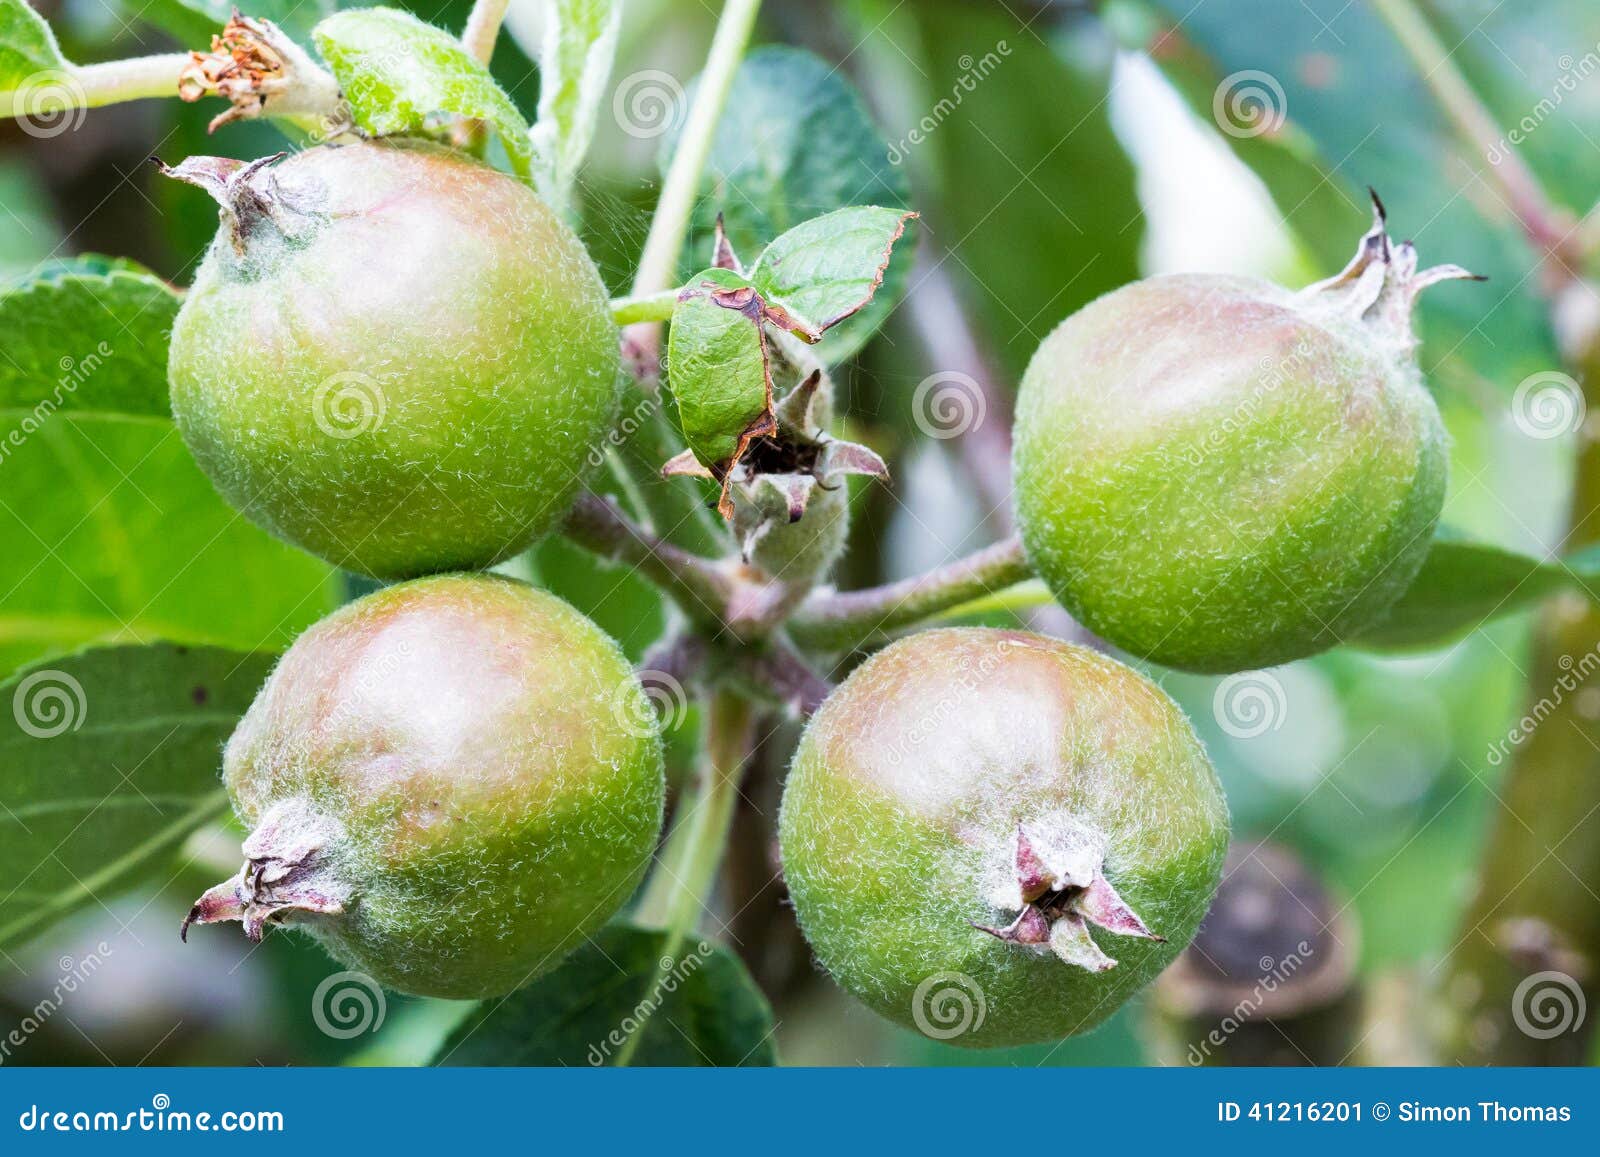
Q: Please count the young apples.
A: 4